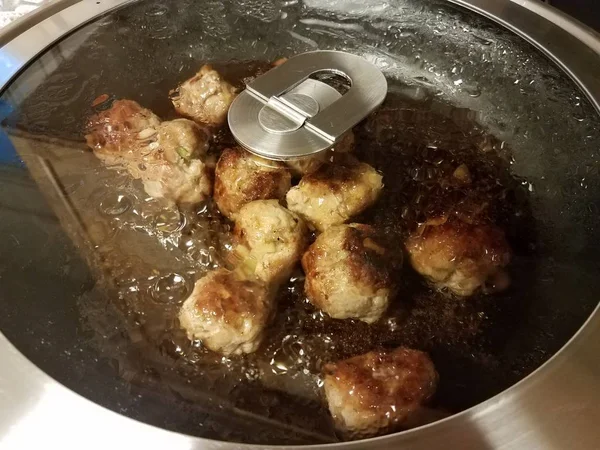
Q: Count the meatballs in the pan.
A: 12